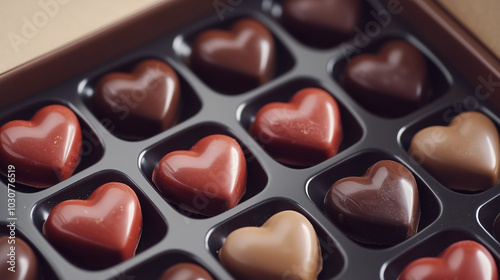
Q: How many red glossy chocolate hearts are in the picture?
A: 5